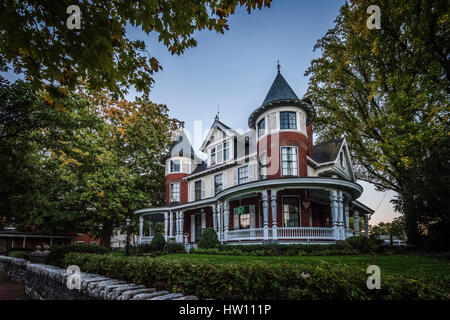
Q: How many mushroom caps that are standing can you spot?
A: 0